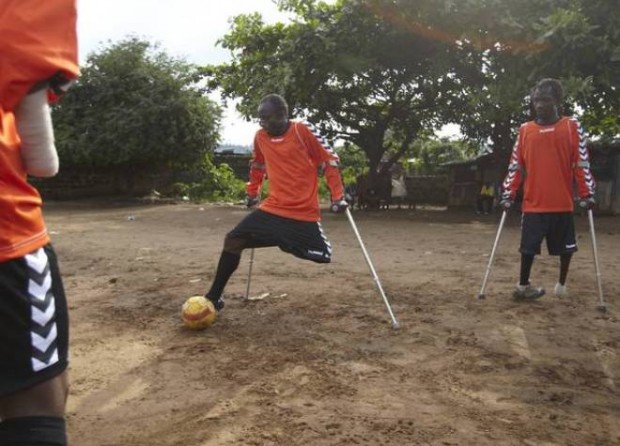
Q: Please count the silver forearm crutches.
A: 4